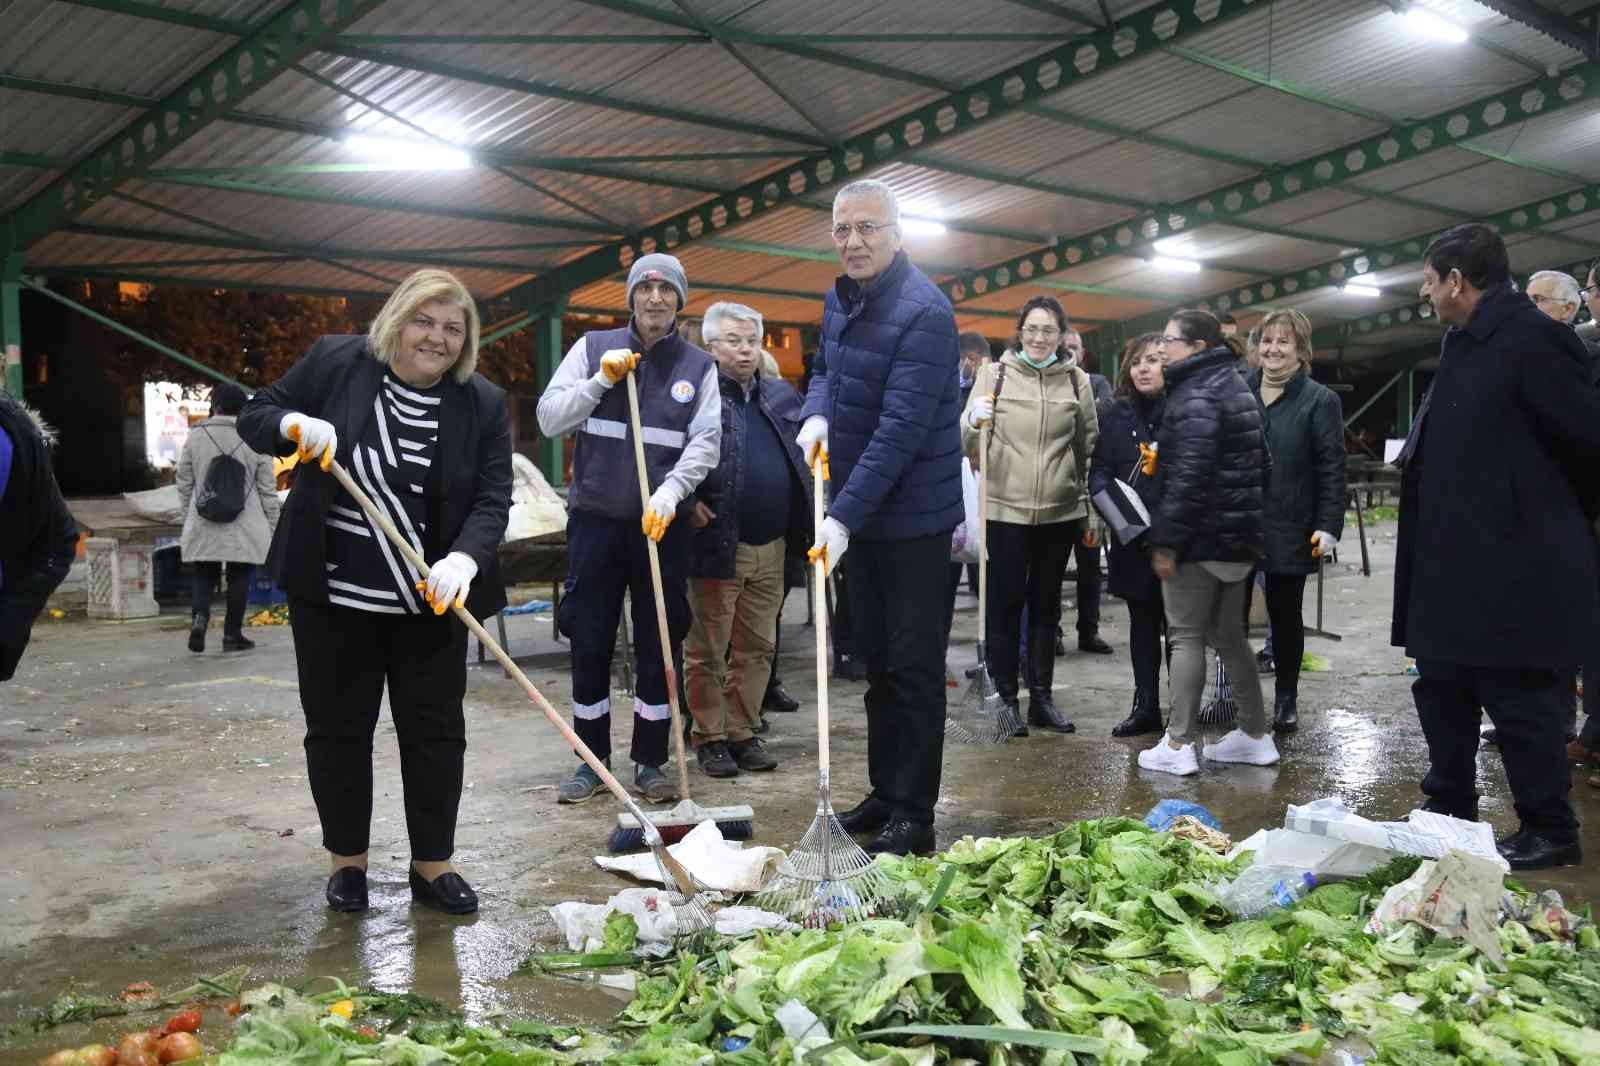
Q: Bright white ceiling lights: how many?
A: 5